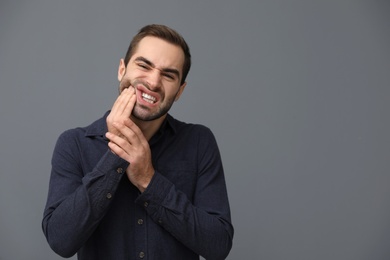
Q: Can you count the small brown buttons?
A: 6